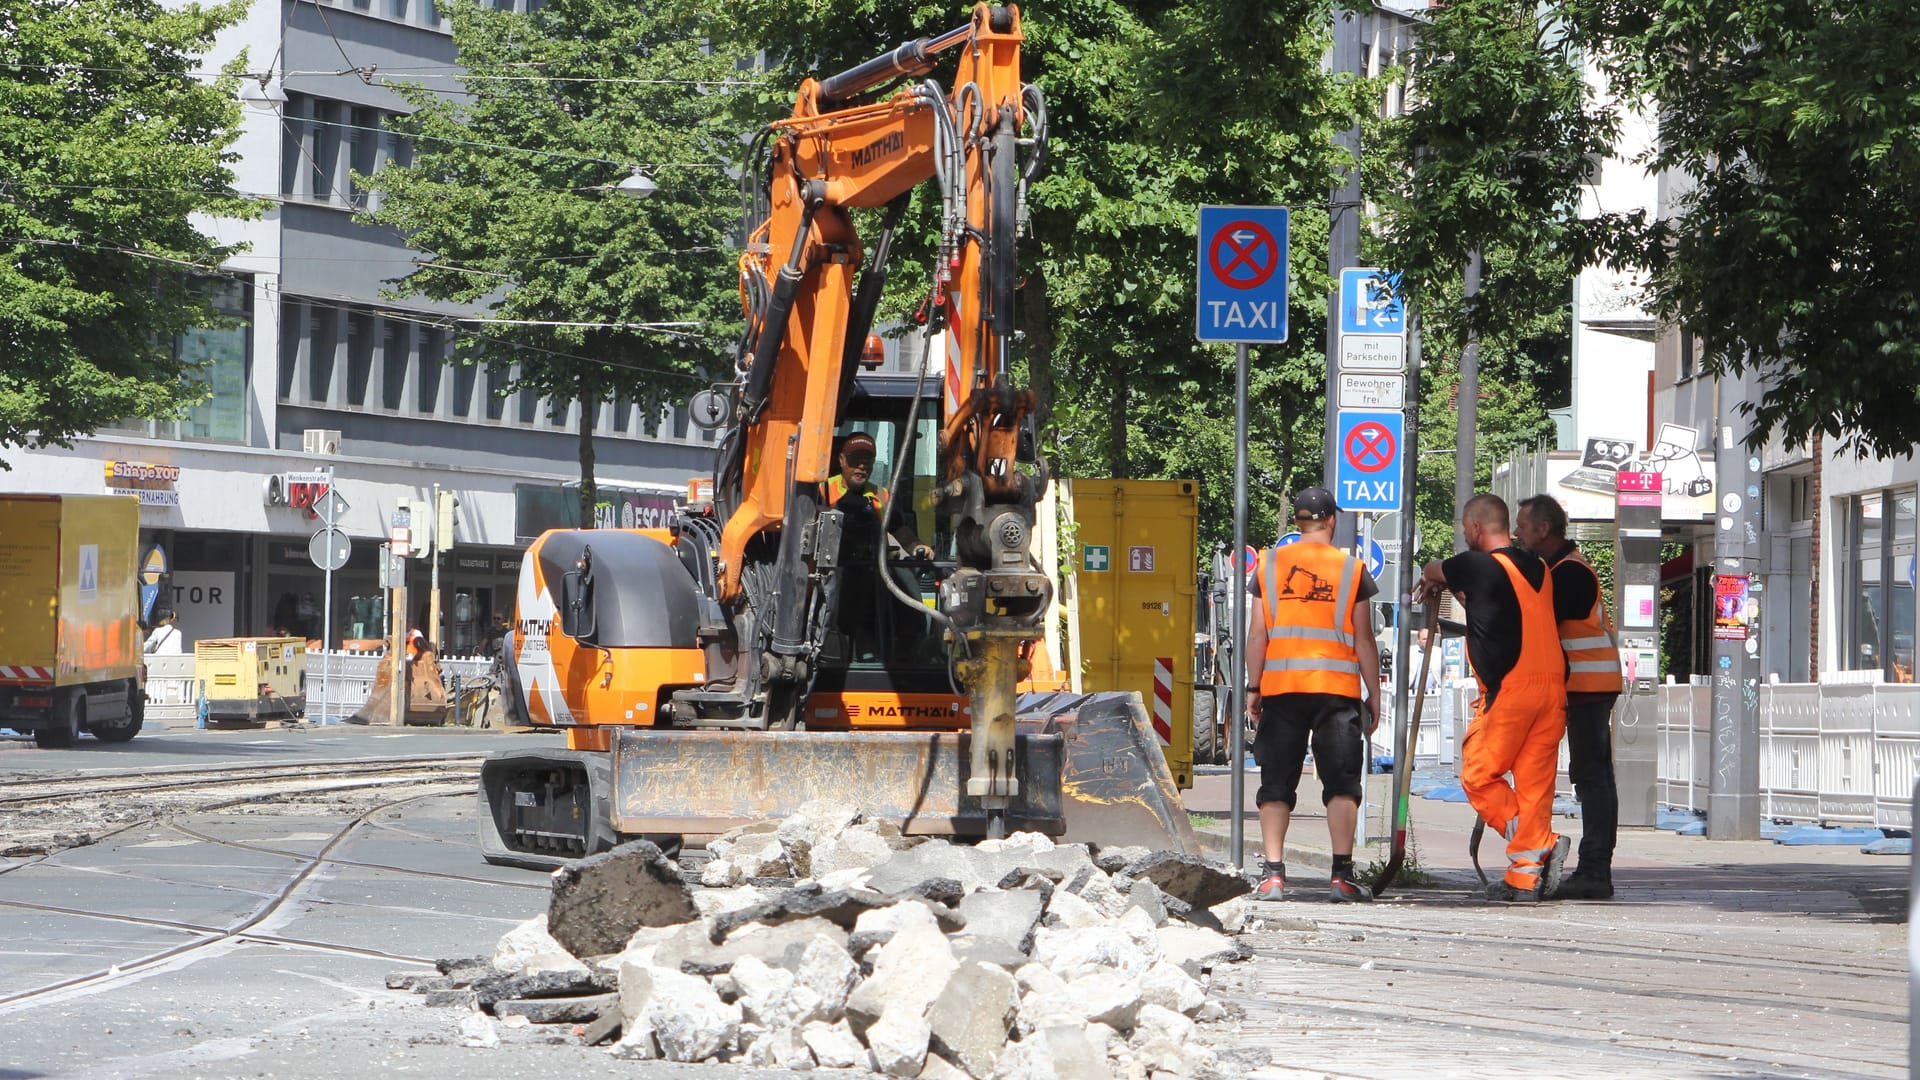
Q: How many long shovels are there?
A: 2